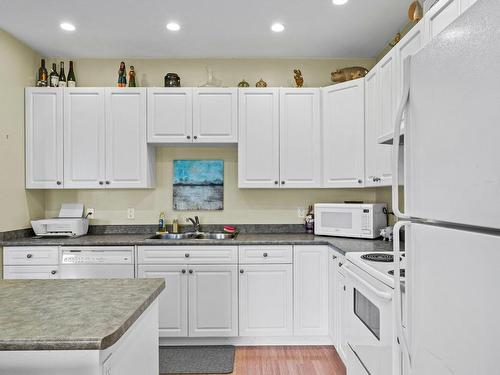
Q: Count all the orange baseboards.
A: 0